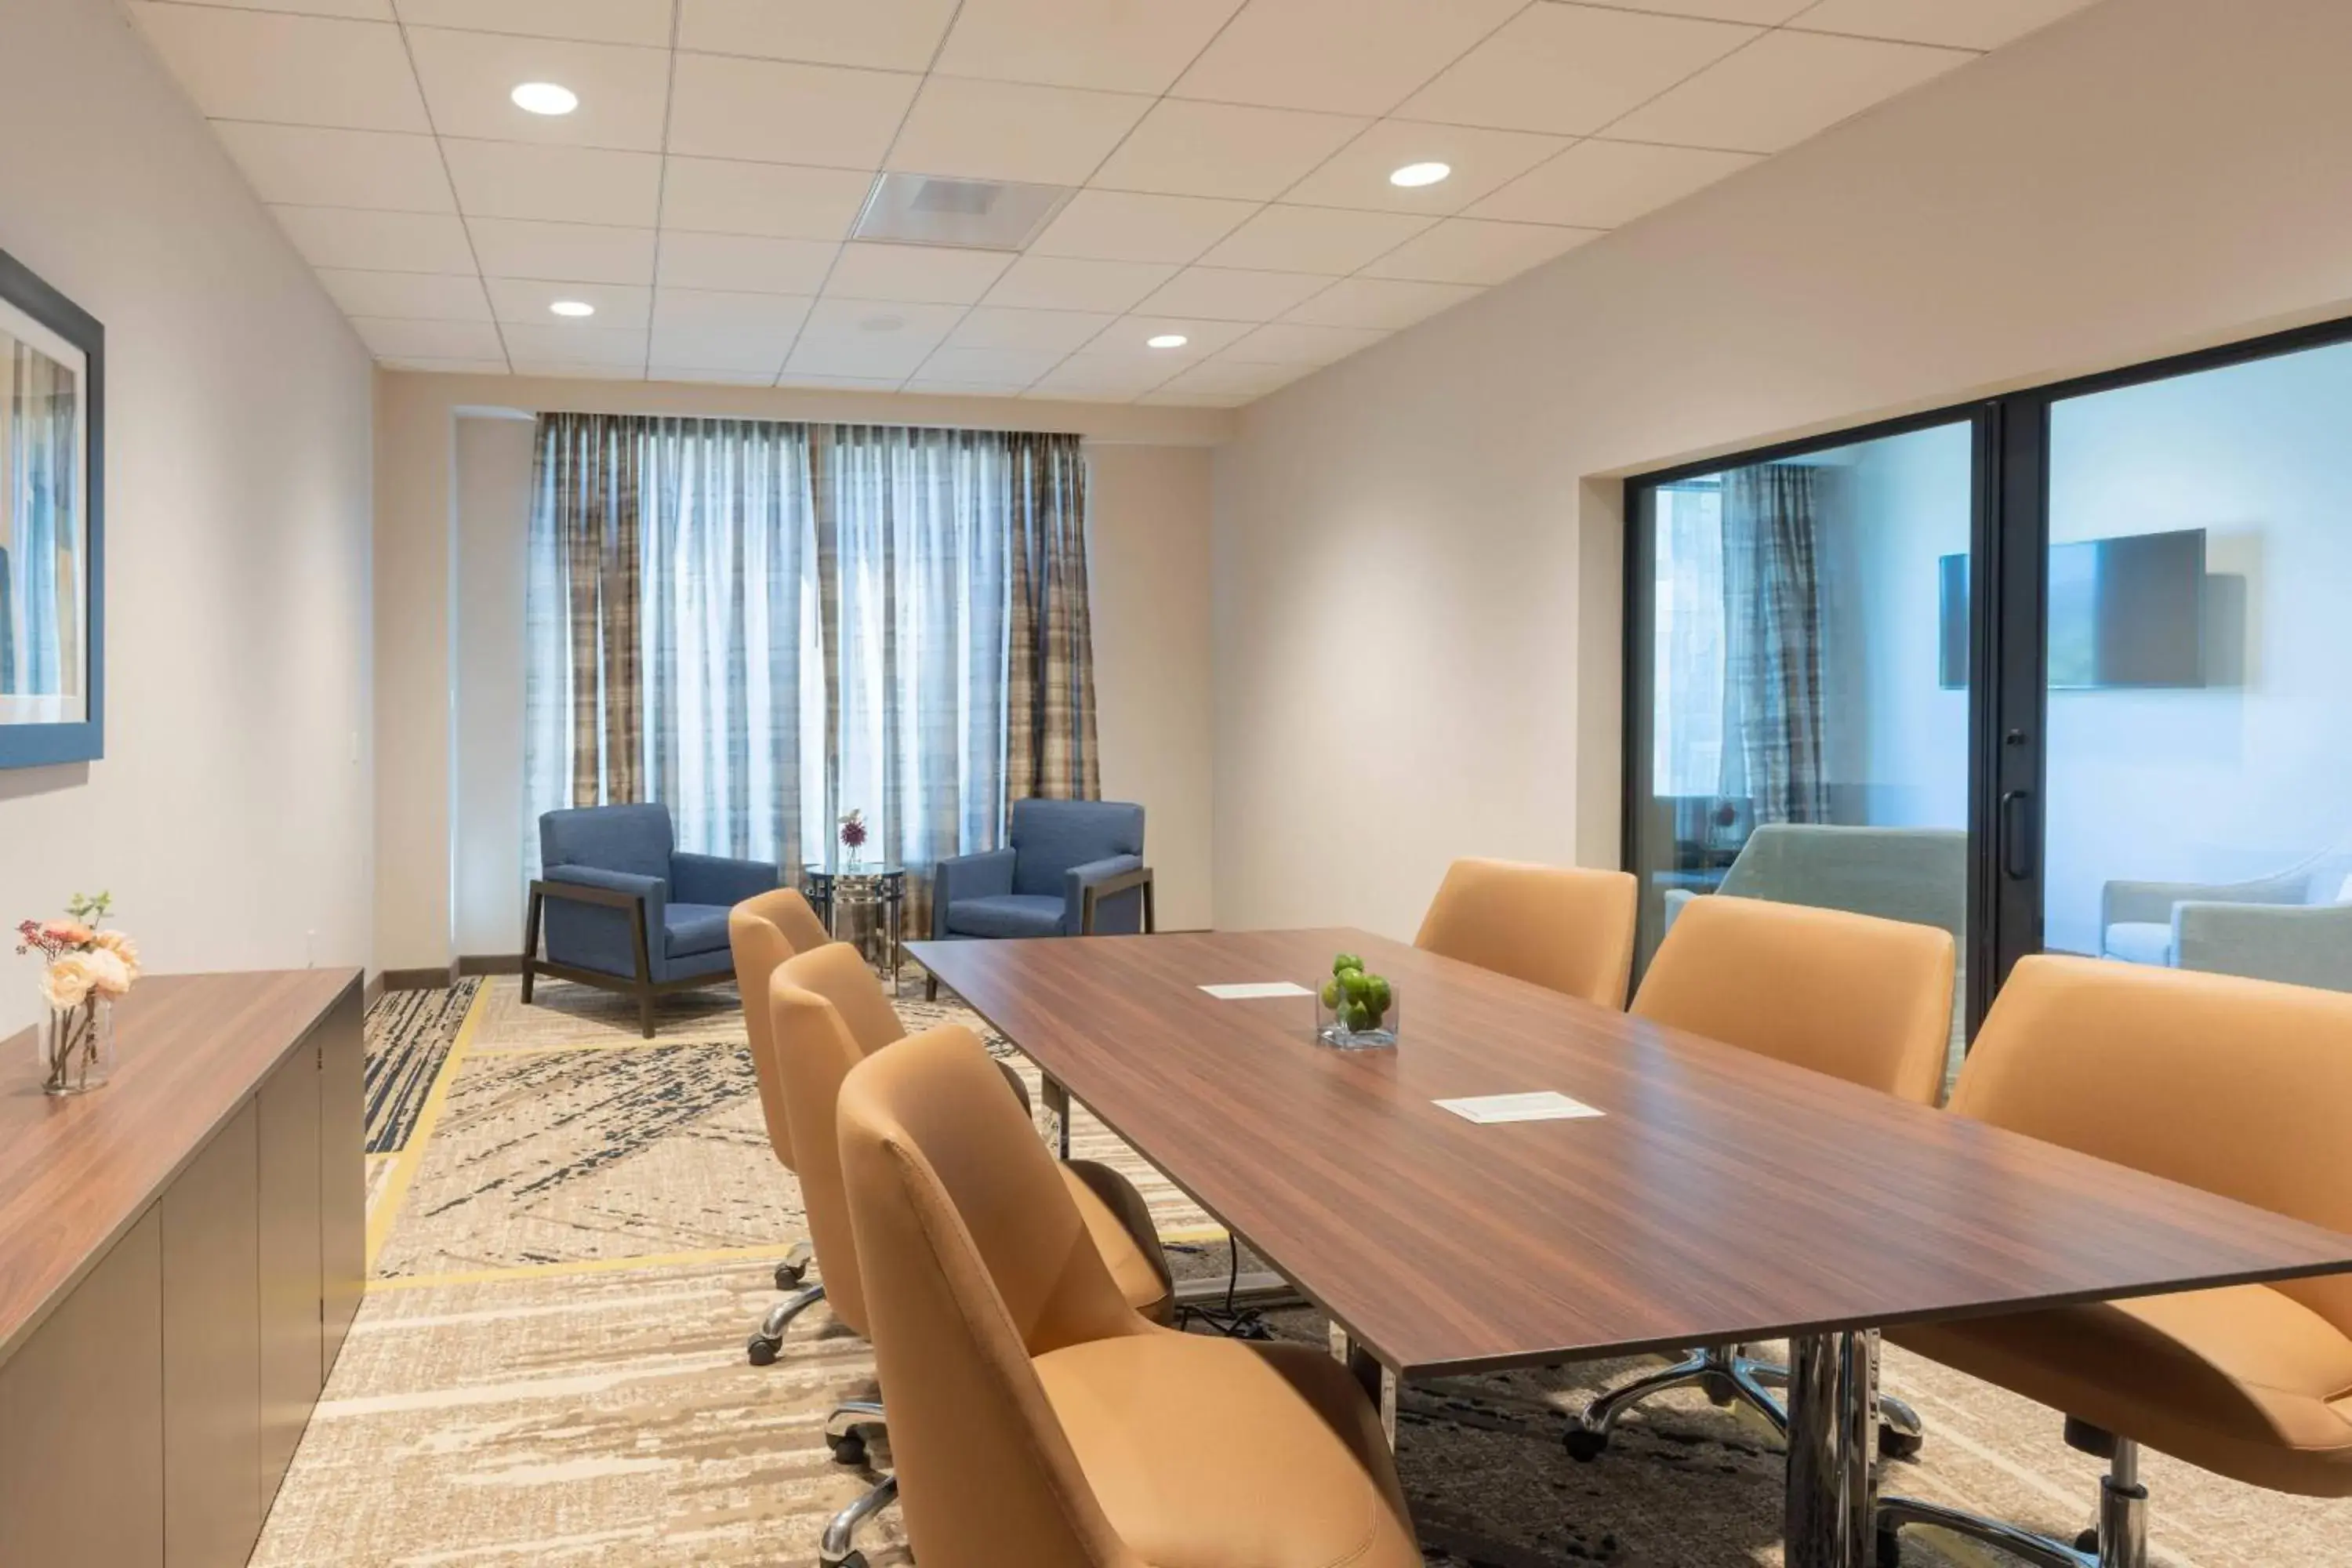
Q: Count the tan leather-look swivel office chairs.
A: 6